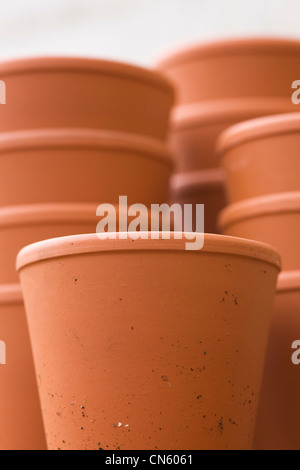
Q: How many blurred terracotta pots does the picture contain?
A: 10